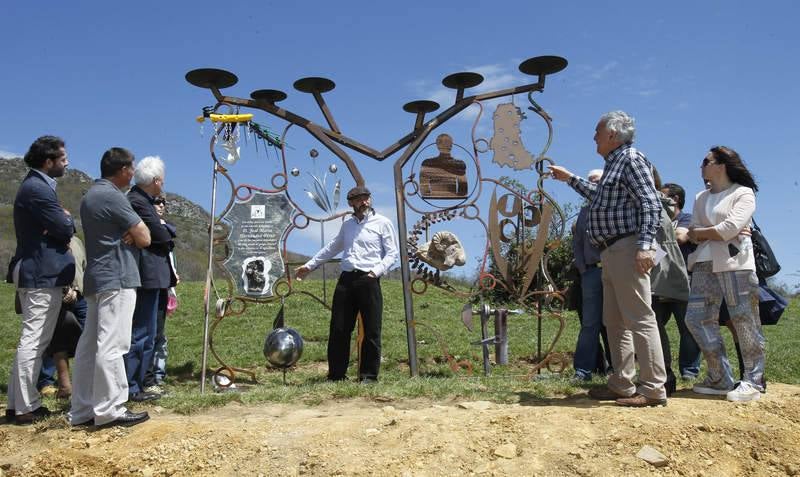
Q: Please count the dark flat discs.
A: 6